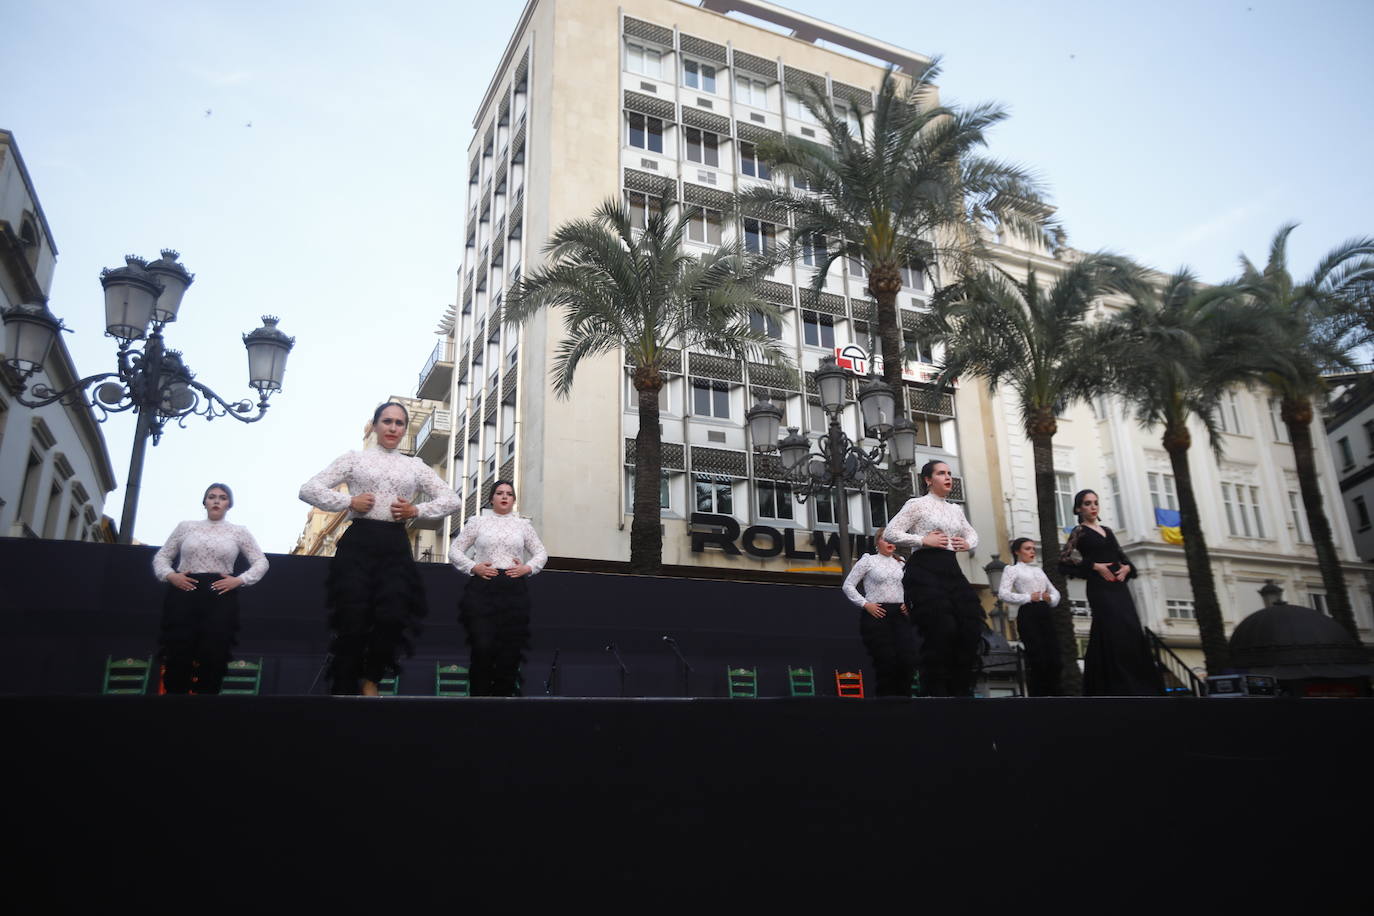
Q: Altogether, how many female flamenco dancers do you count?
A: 7